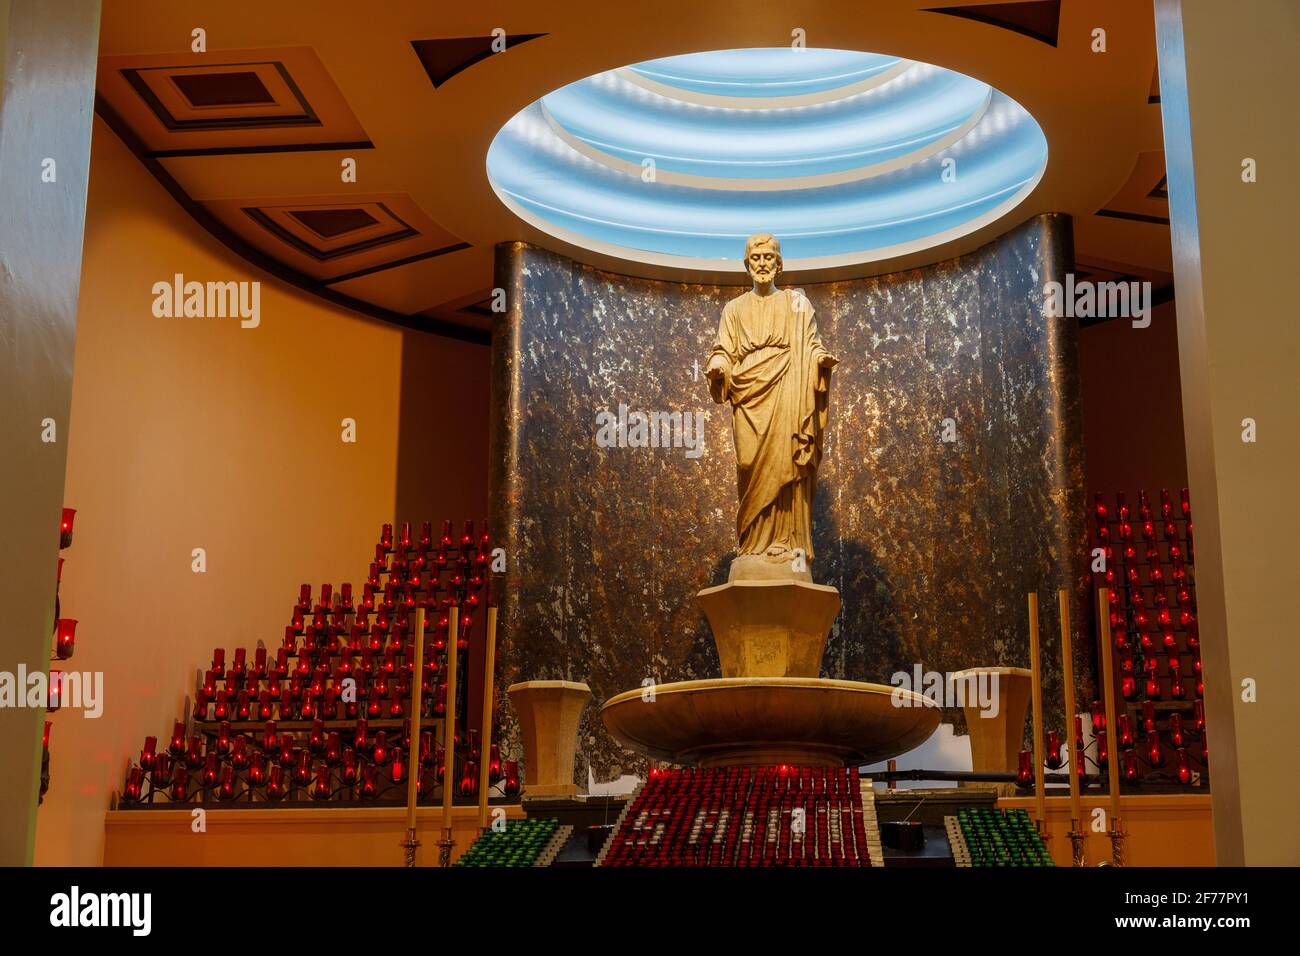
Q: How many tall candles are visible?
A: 6